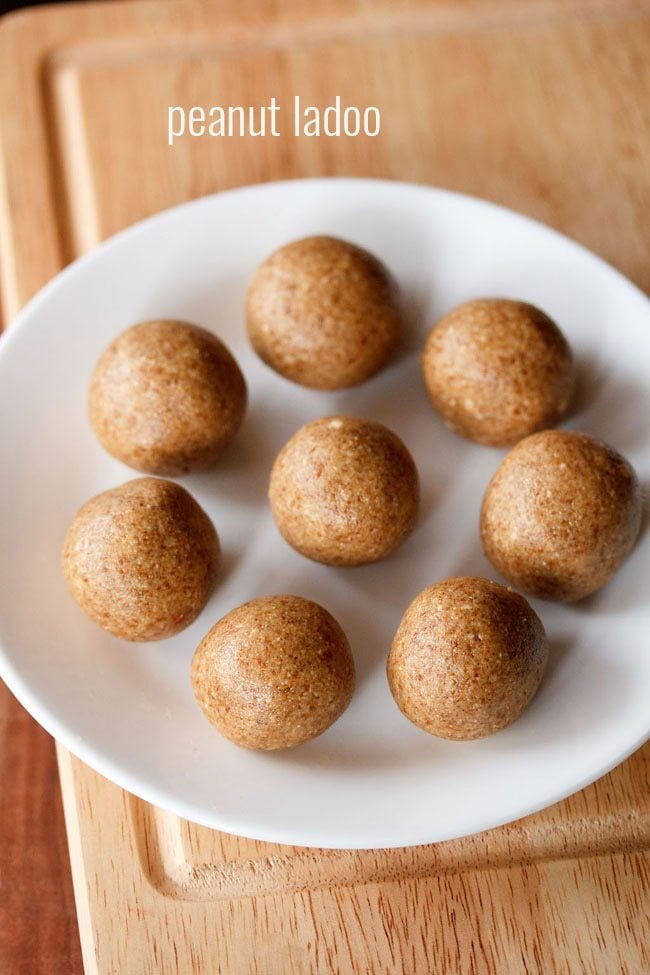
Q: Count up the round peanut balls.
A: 8